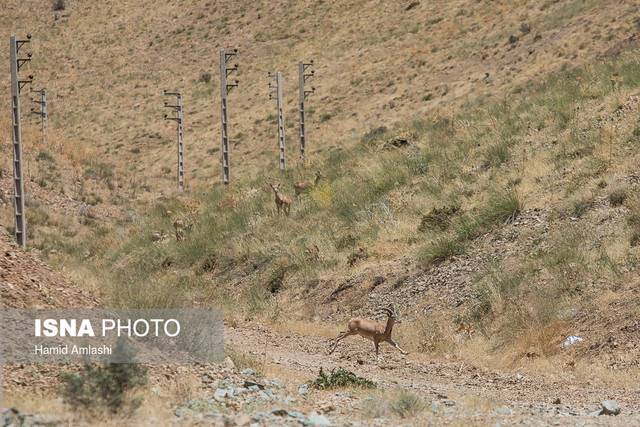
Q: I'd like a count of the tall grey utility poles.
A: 6